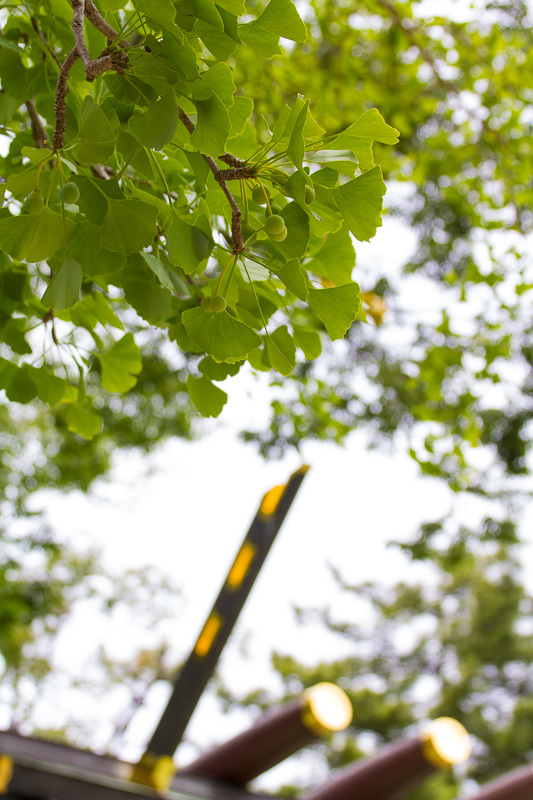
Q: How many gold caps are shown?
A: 2